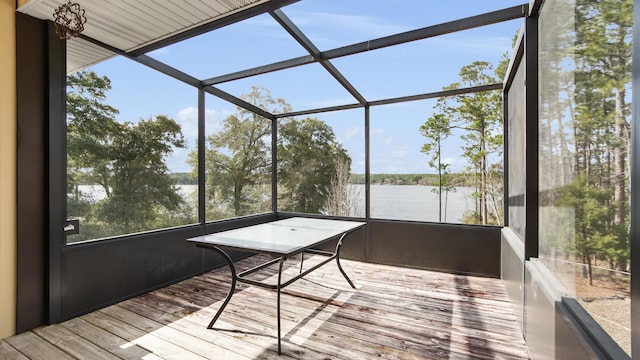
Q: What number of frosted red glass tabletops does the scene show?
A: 0